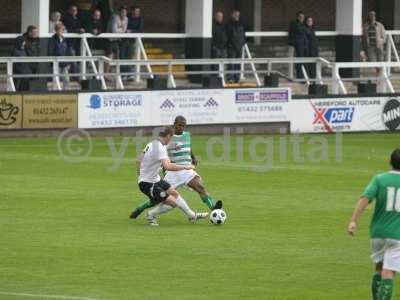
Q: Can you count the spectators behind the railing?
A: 13